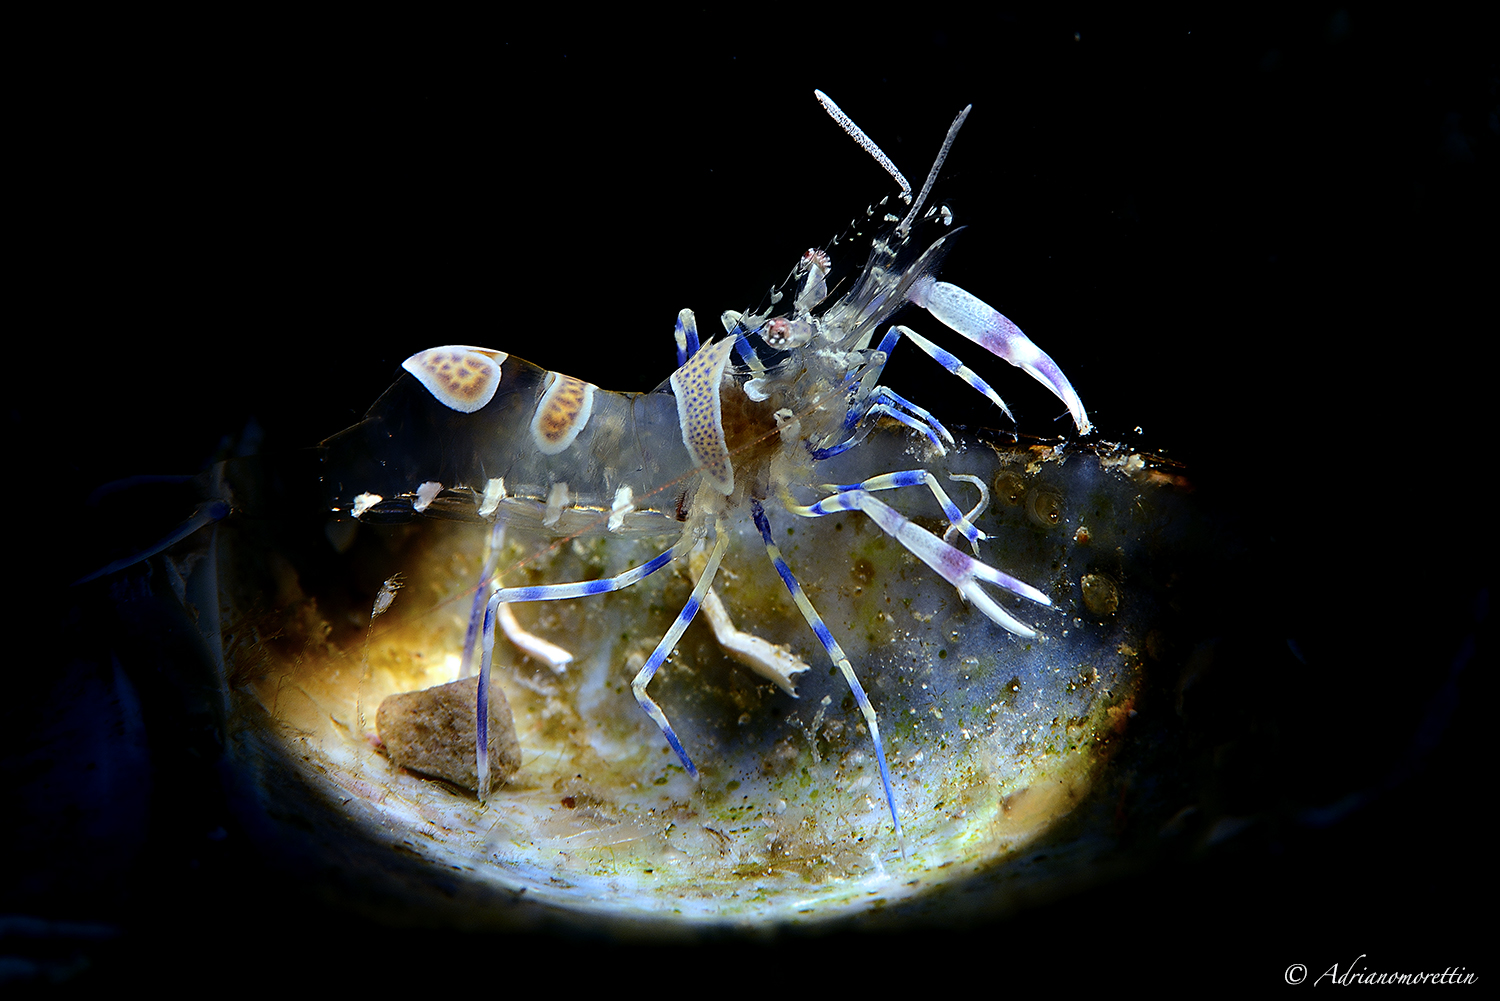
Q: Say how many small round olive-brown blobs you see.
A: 3